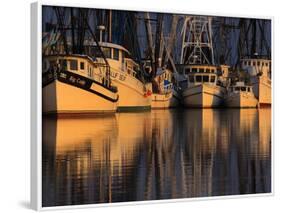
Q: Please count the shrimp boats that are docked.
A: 6